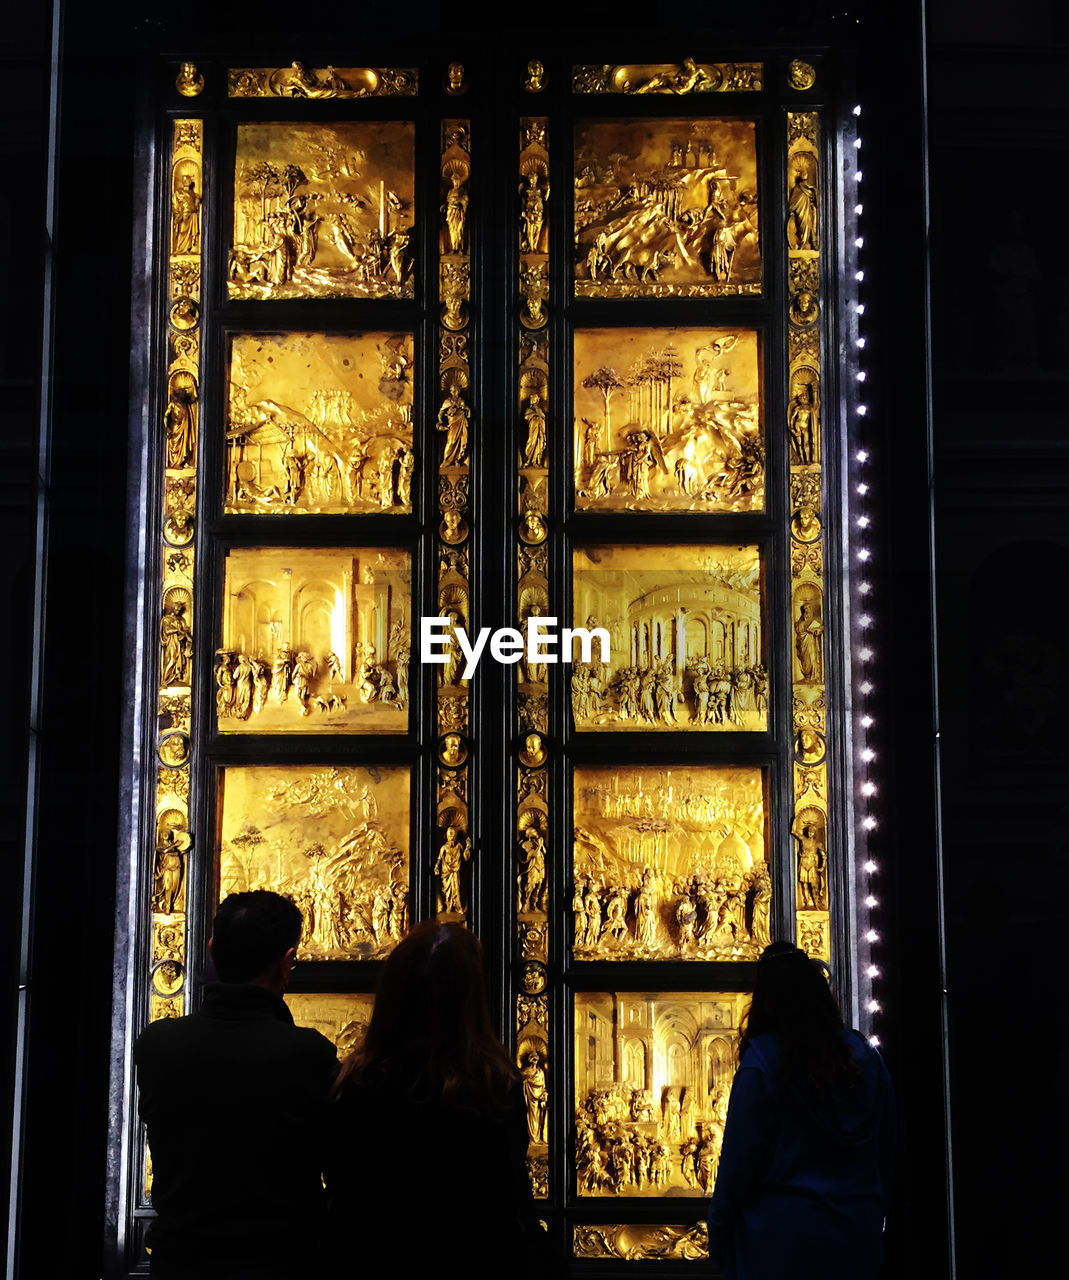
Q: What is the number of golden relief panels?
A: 10